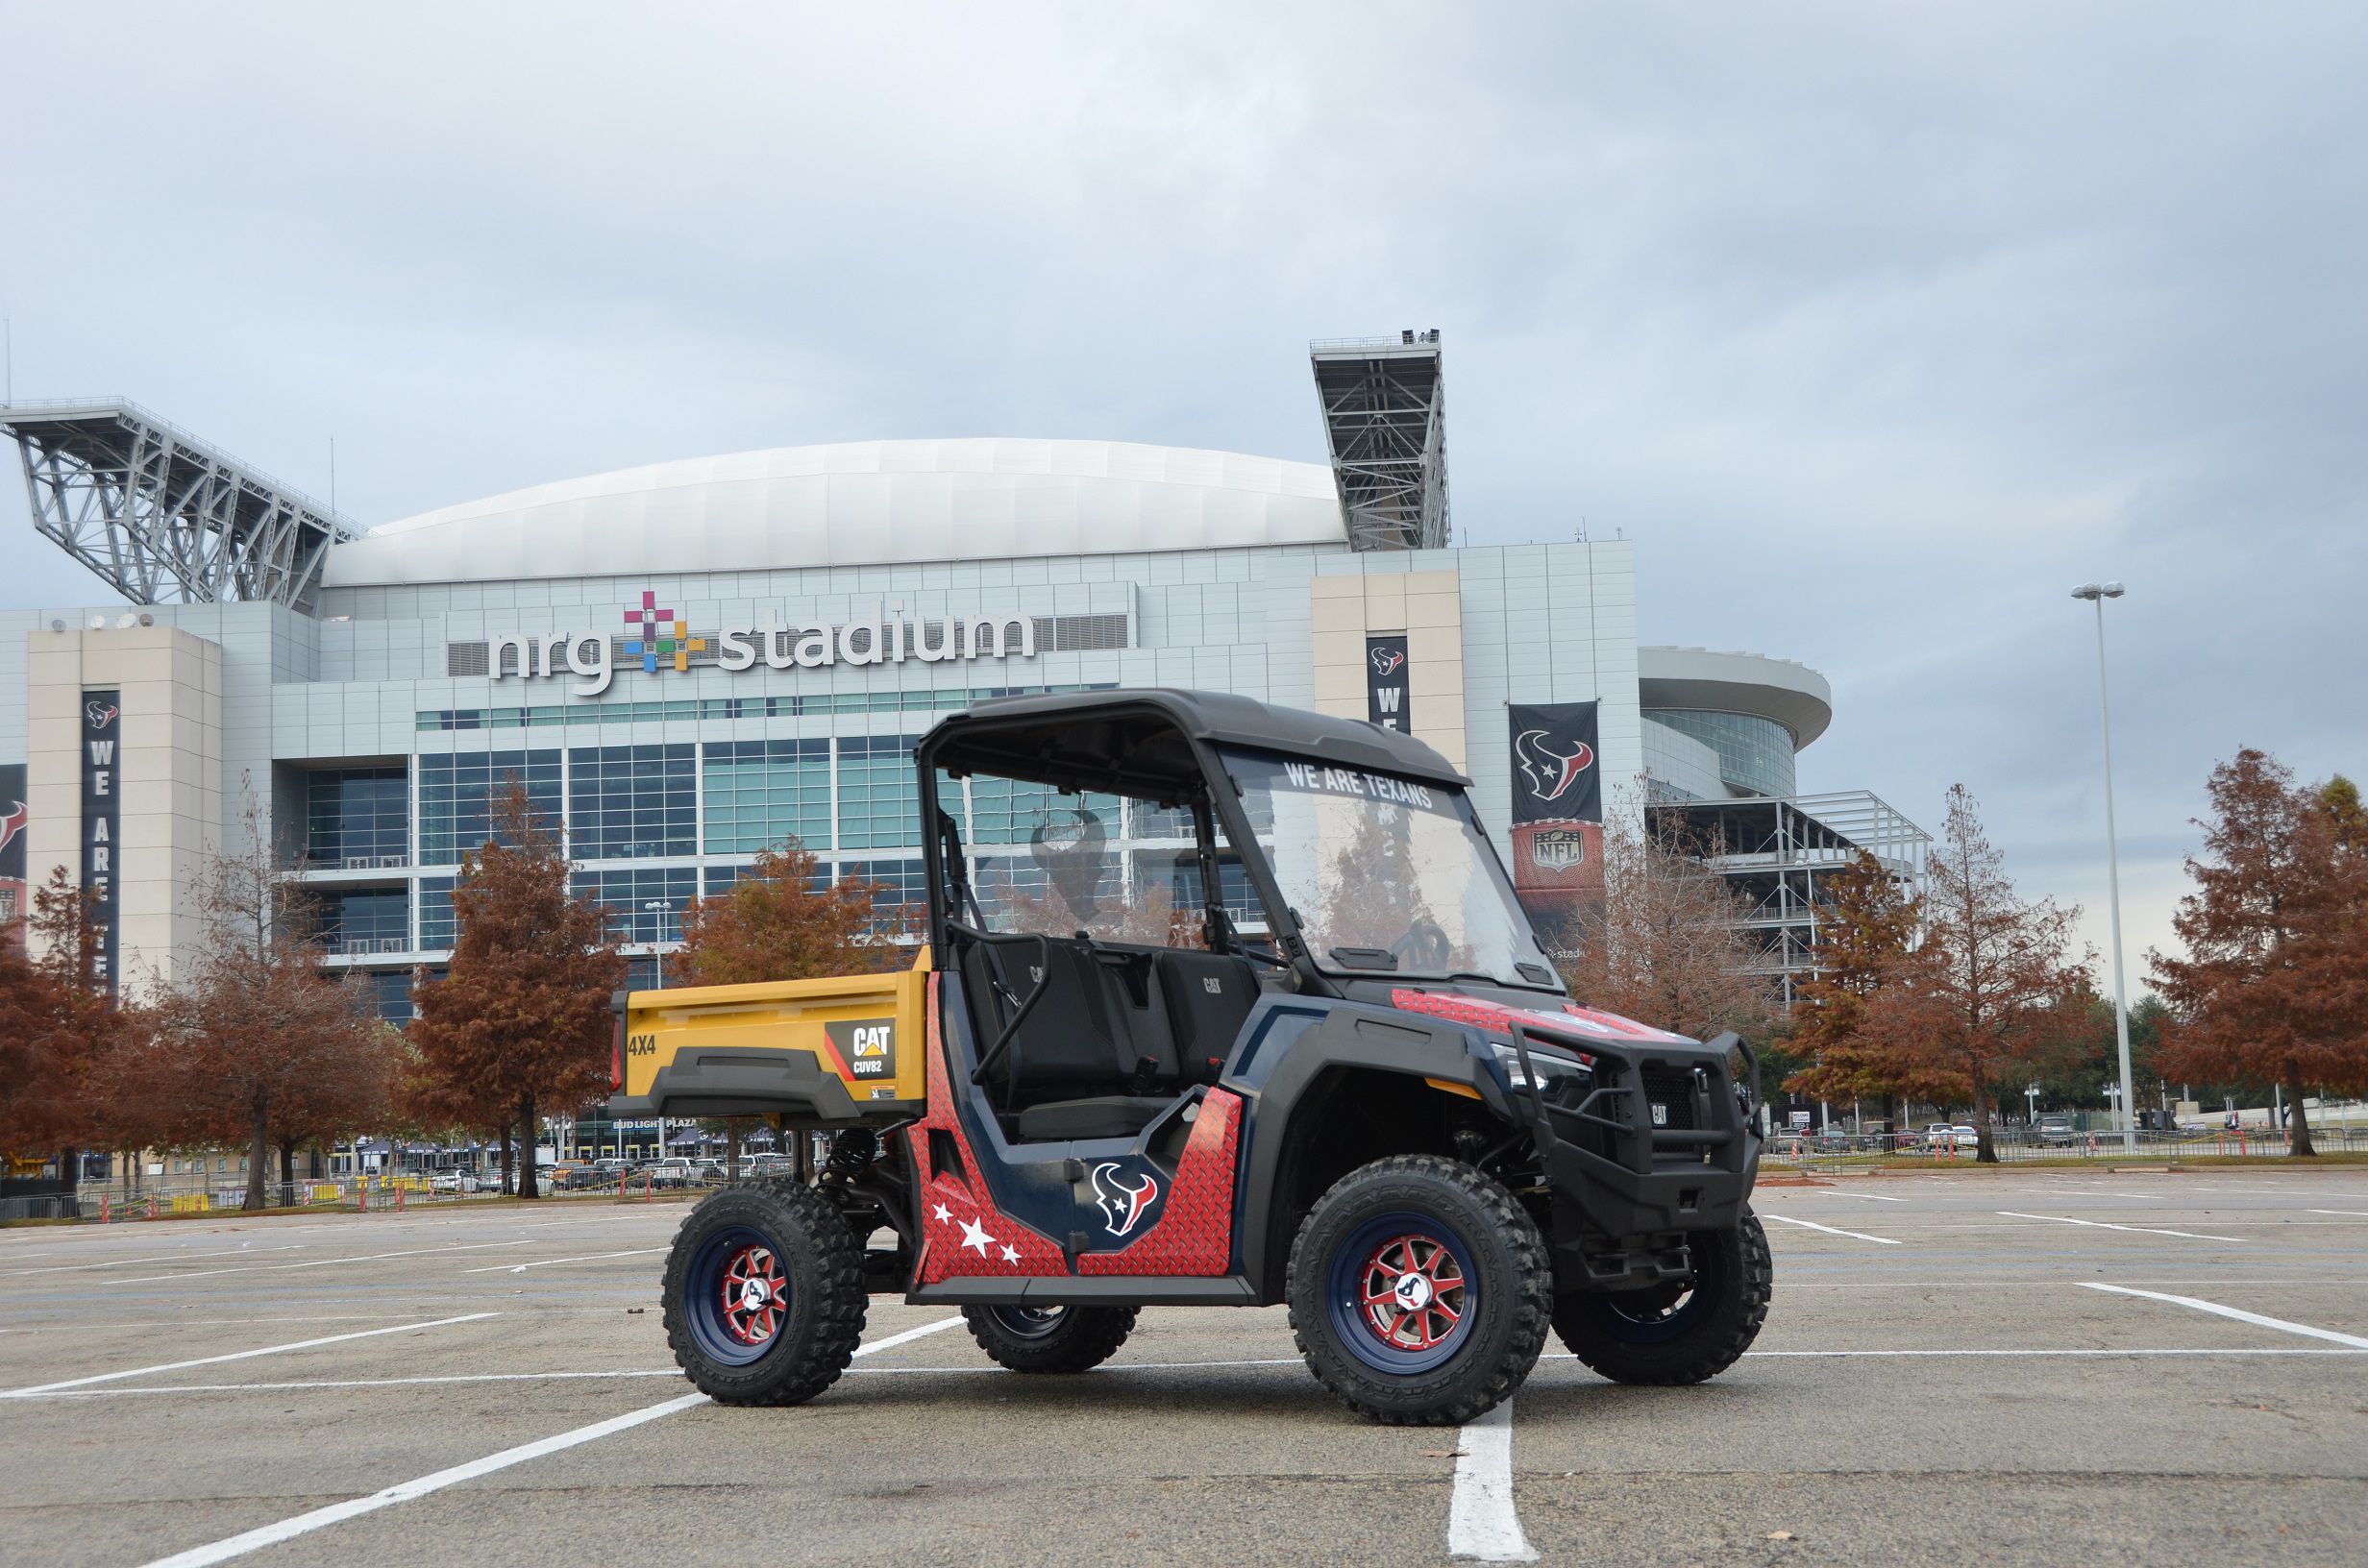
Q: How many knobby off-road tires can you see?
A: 4